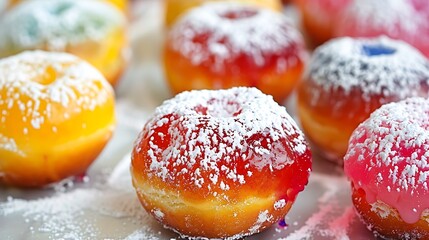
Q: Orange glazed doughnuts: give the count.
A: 1